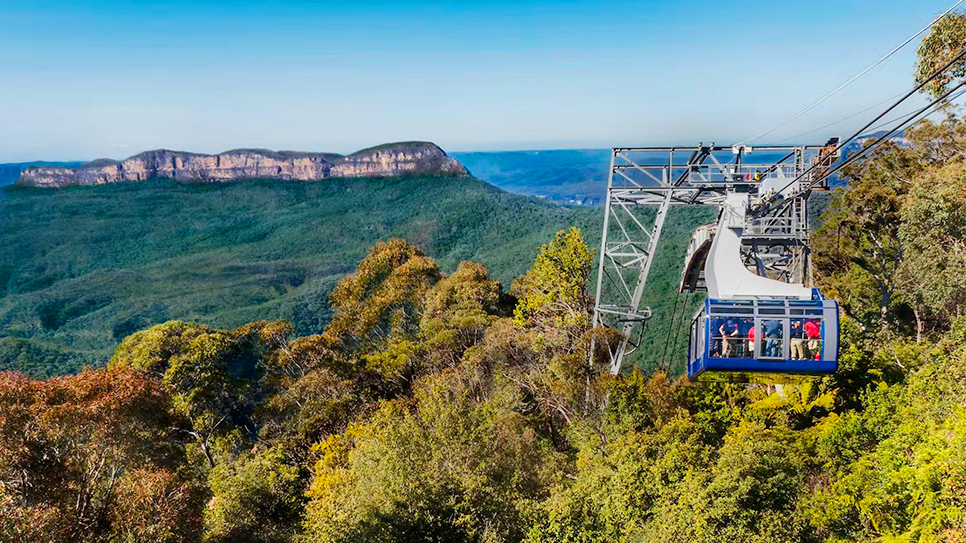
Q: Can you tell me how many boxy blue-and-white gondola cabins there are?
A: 1